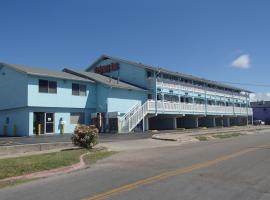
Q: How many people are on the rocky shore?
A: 0